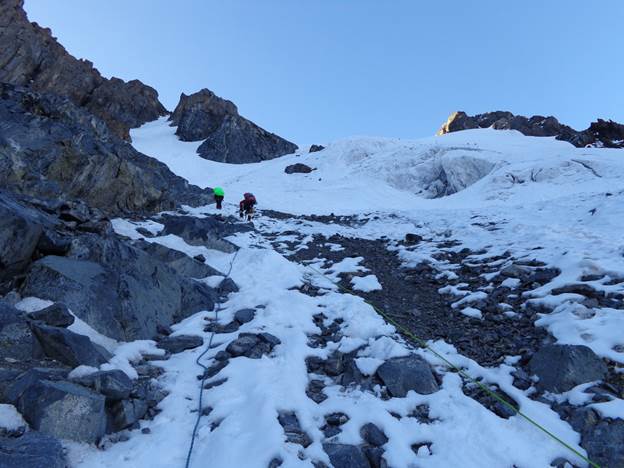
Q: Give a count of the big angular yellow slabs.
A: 0